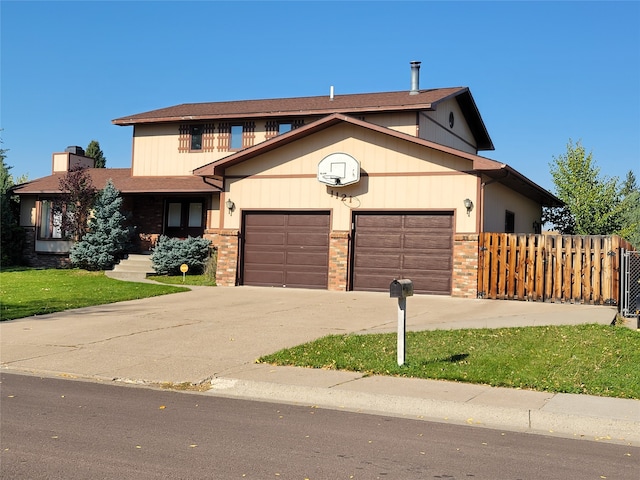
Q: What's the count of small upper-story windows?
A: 3